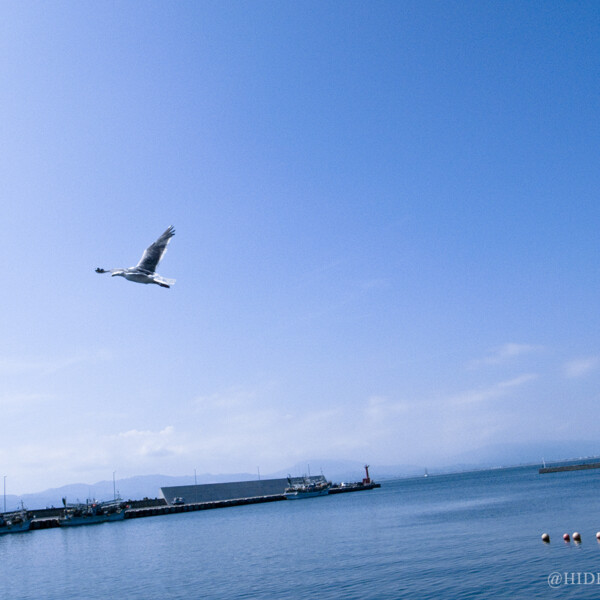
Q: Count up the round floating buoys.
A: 4